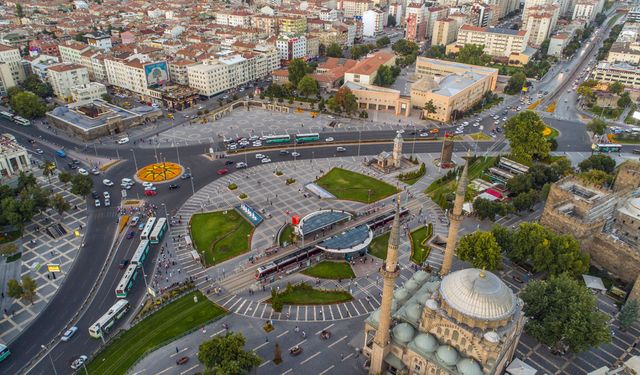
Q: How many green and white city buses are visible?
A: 11